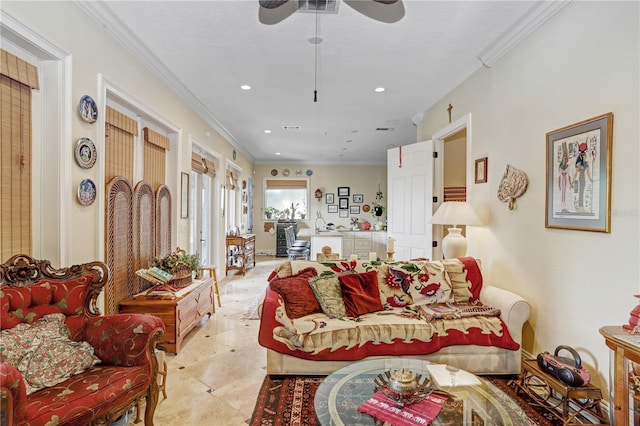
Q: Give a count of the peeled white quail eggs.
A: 0